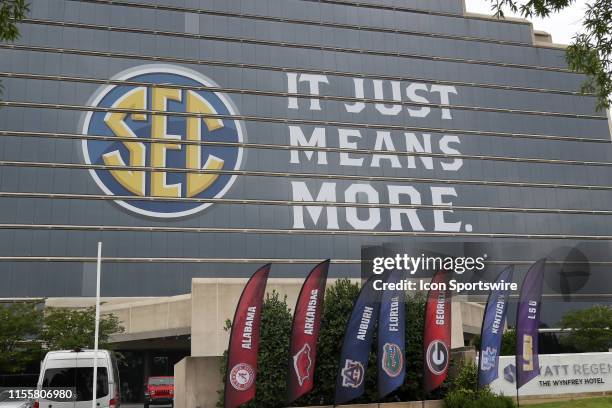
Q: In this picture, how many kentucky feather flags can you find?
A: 1